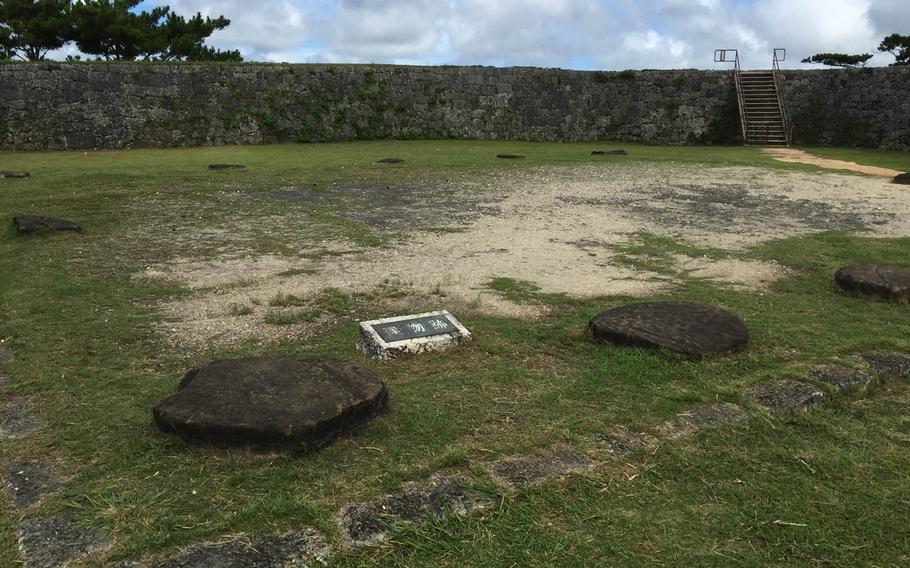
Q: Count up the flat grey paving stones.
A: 13